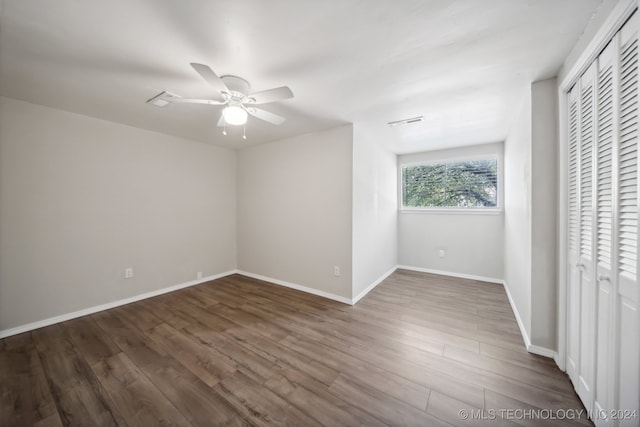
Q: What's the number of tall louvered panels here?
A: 4